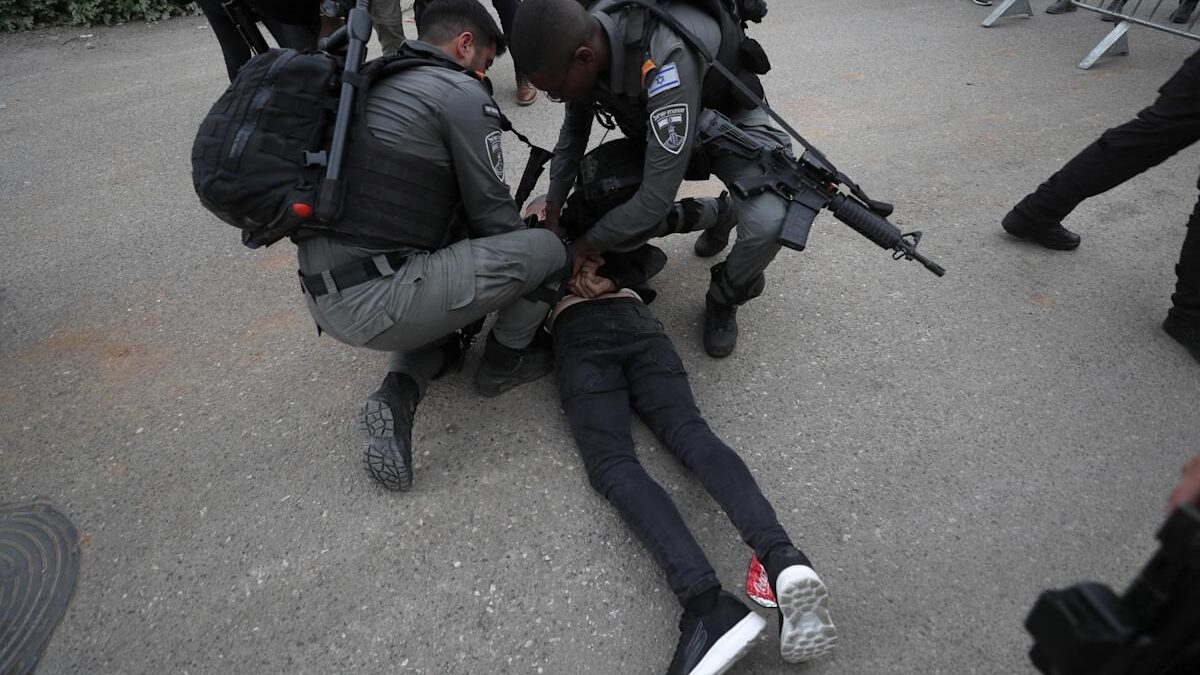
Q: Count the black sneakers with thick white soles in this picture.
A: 2